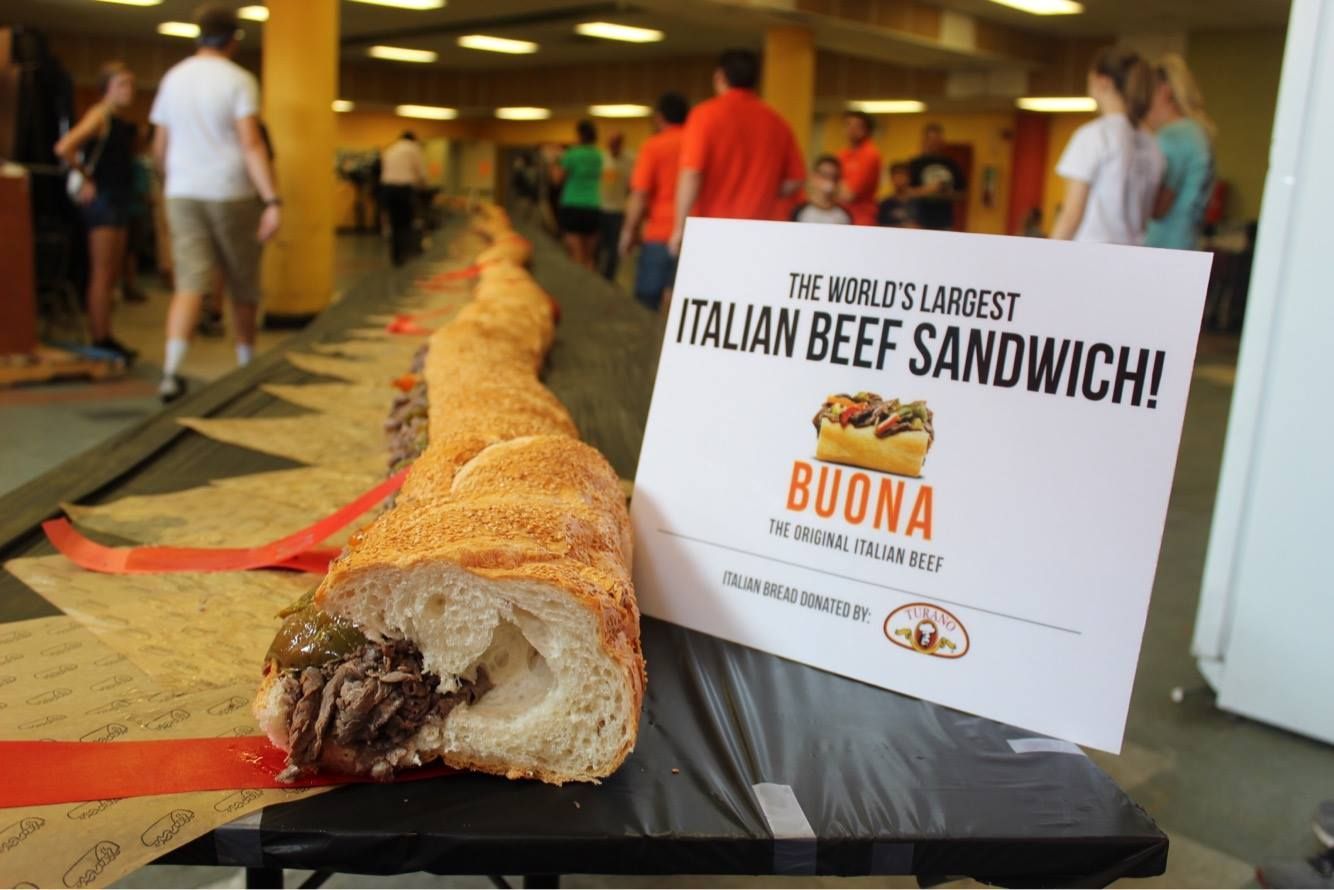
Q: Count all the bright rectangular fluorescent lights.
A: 14